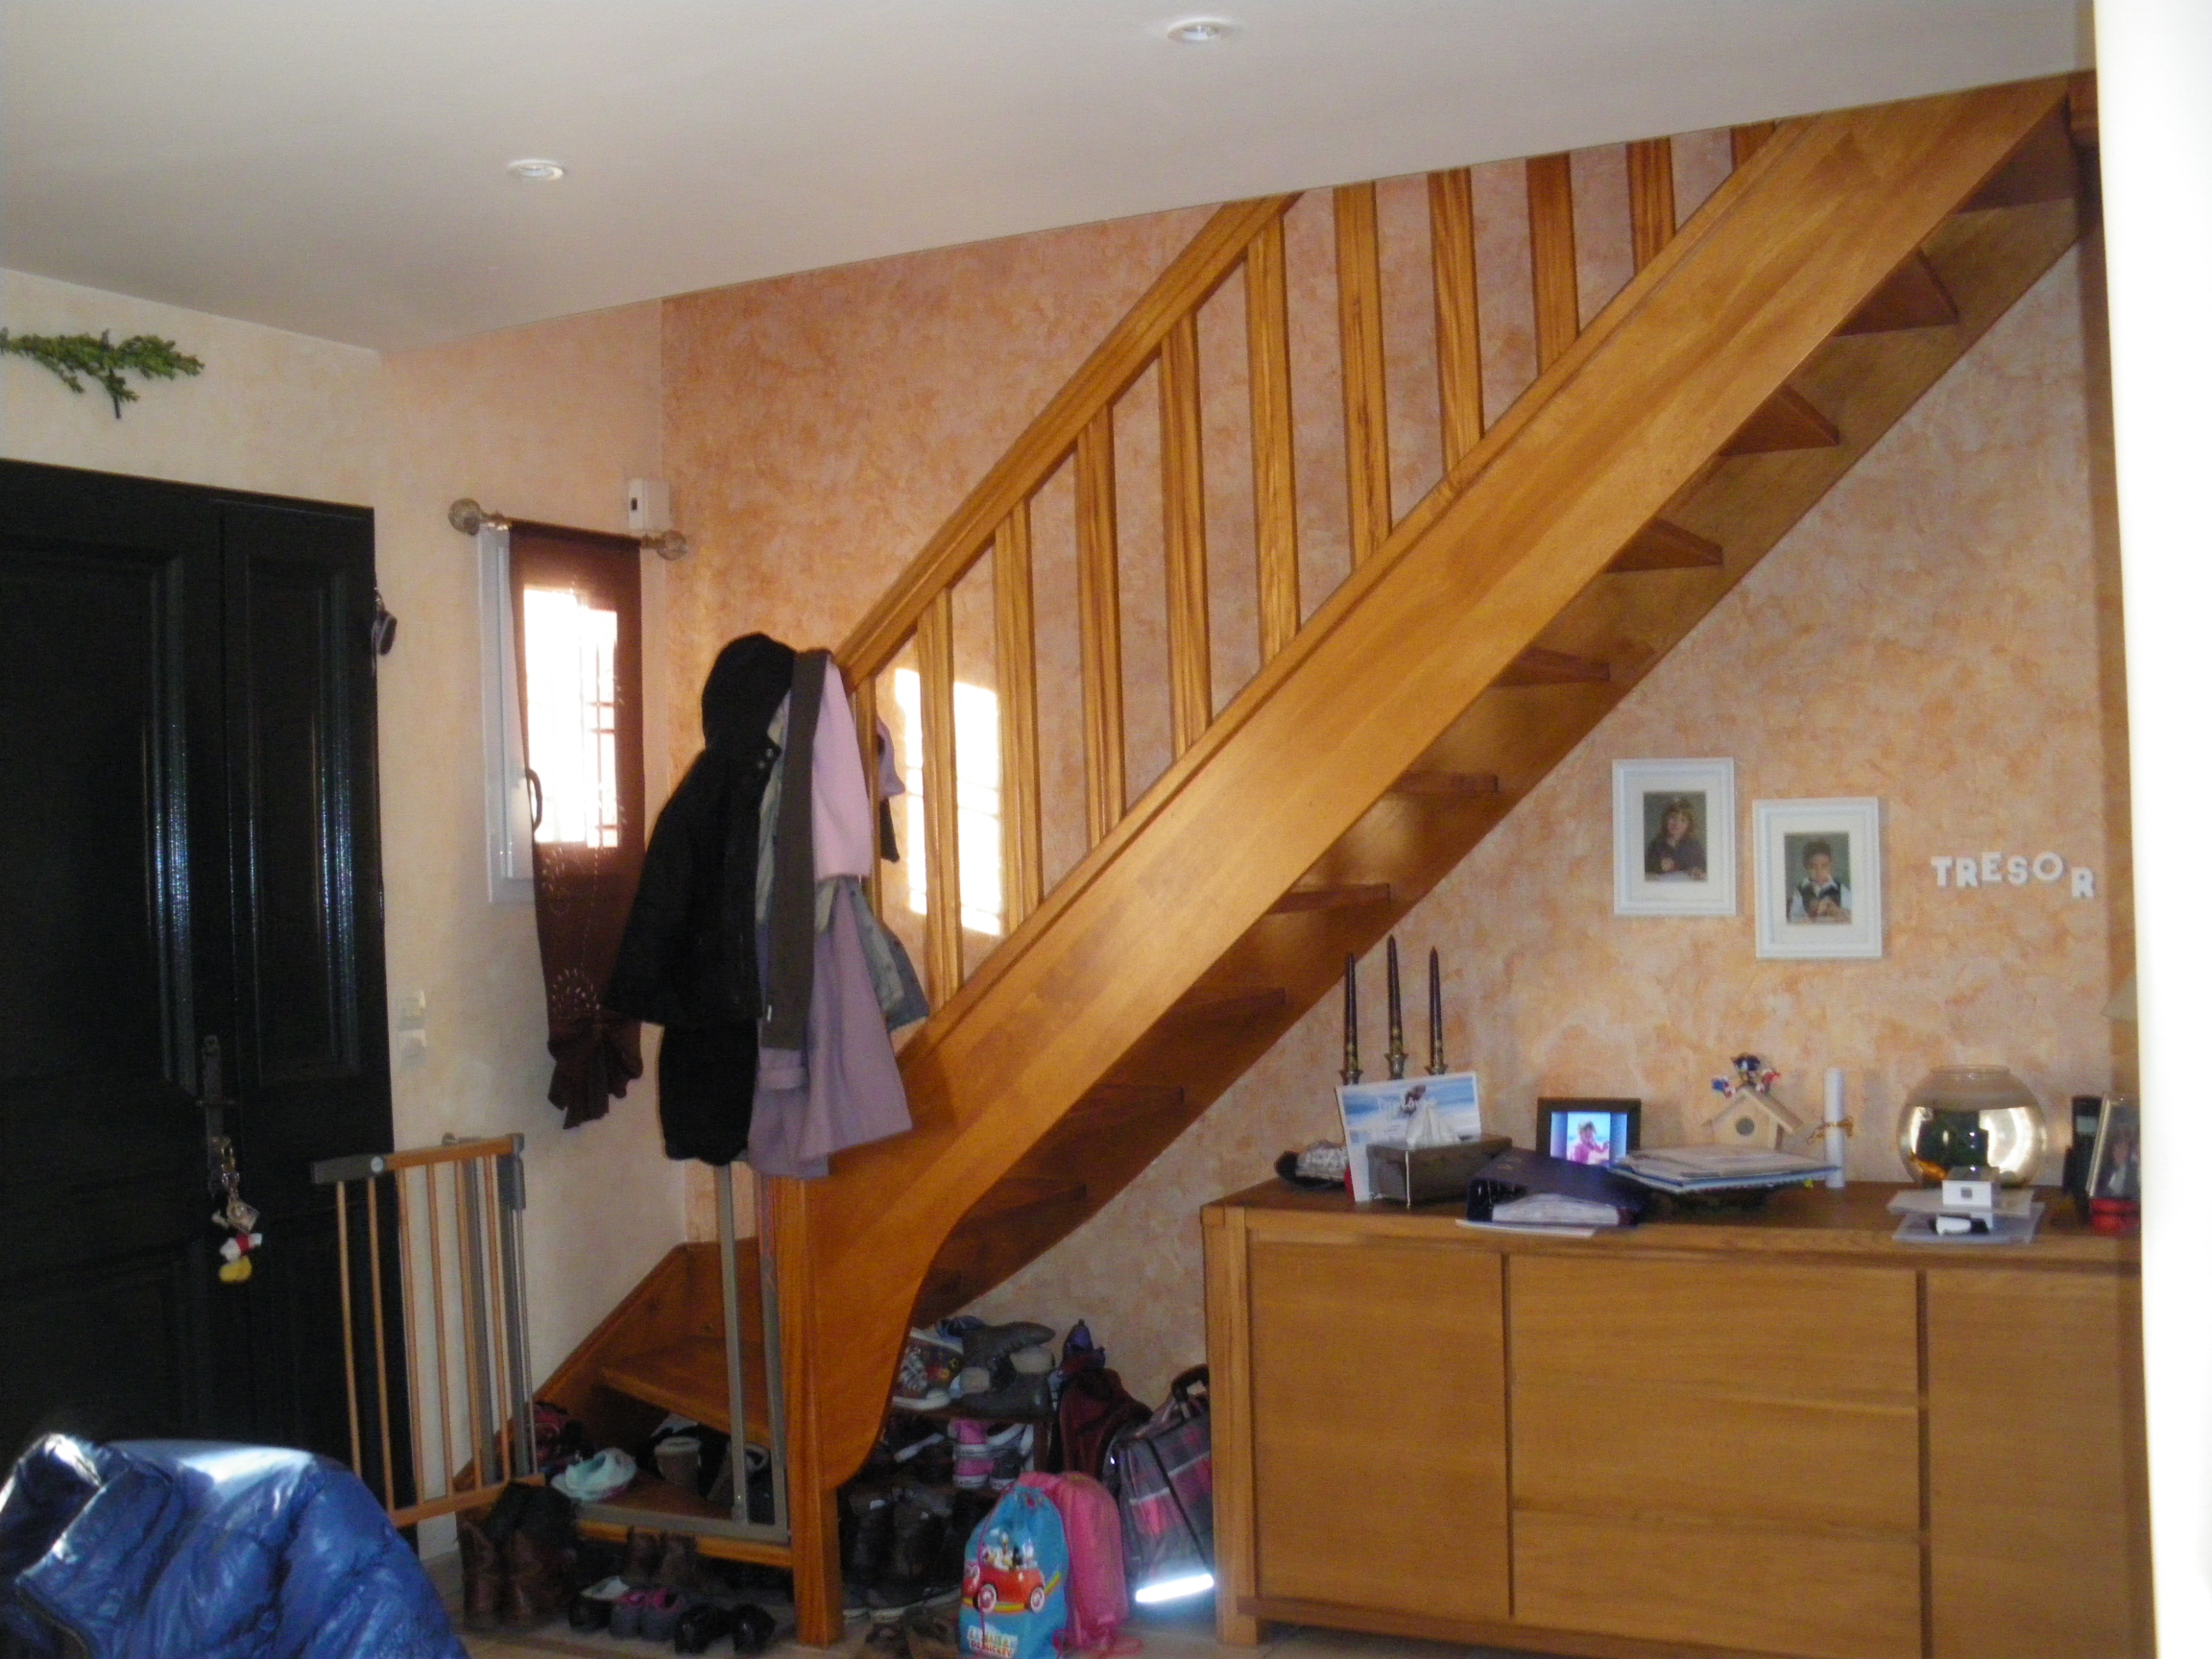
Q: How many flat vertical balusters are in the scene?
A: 11